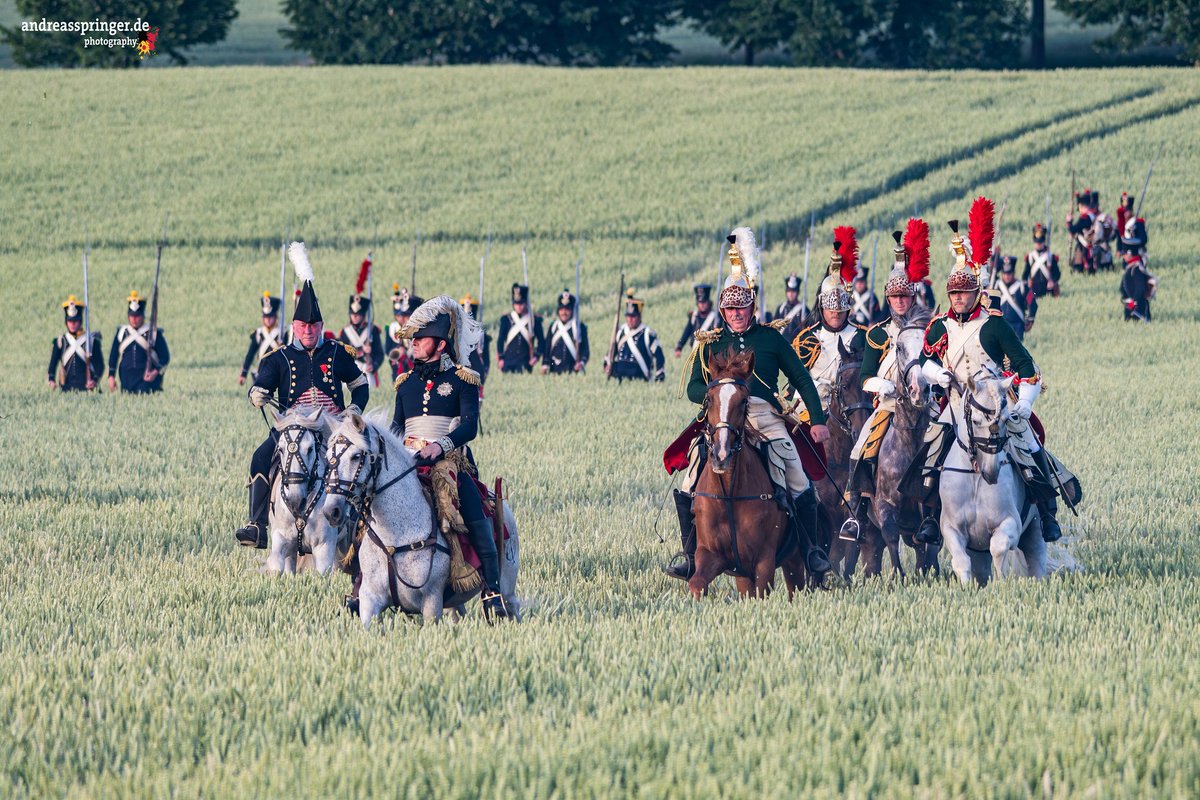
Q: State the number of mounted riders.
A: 6